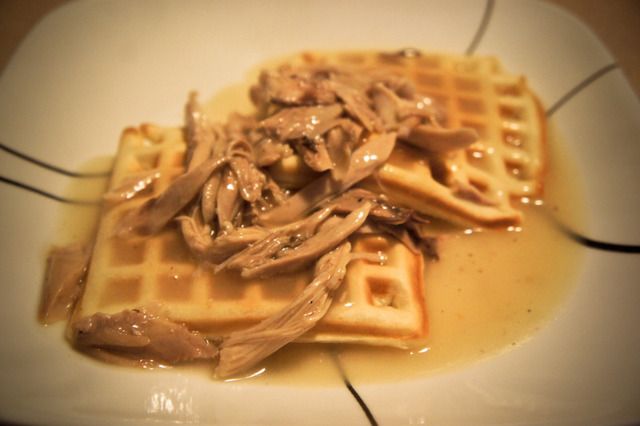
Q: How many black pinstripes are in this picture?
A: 6